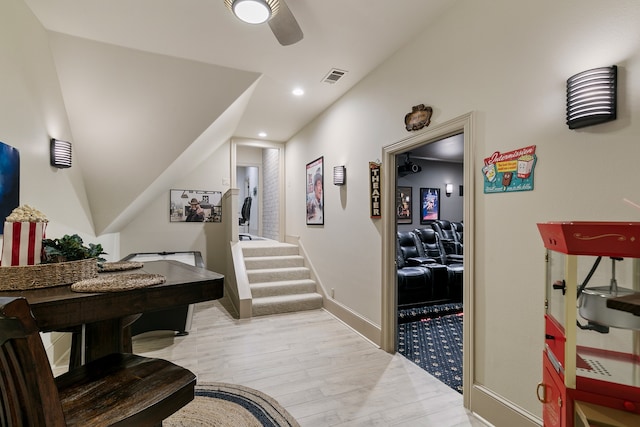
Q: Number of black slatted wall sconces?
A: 3